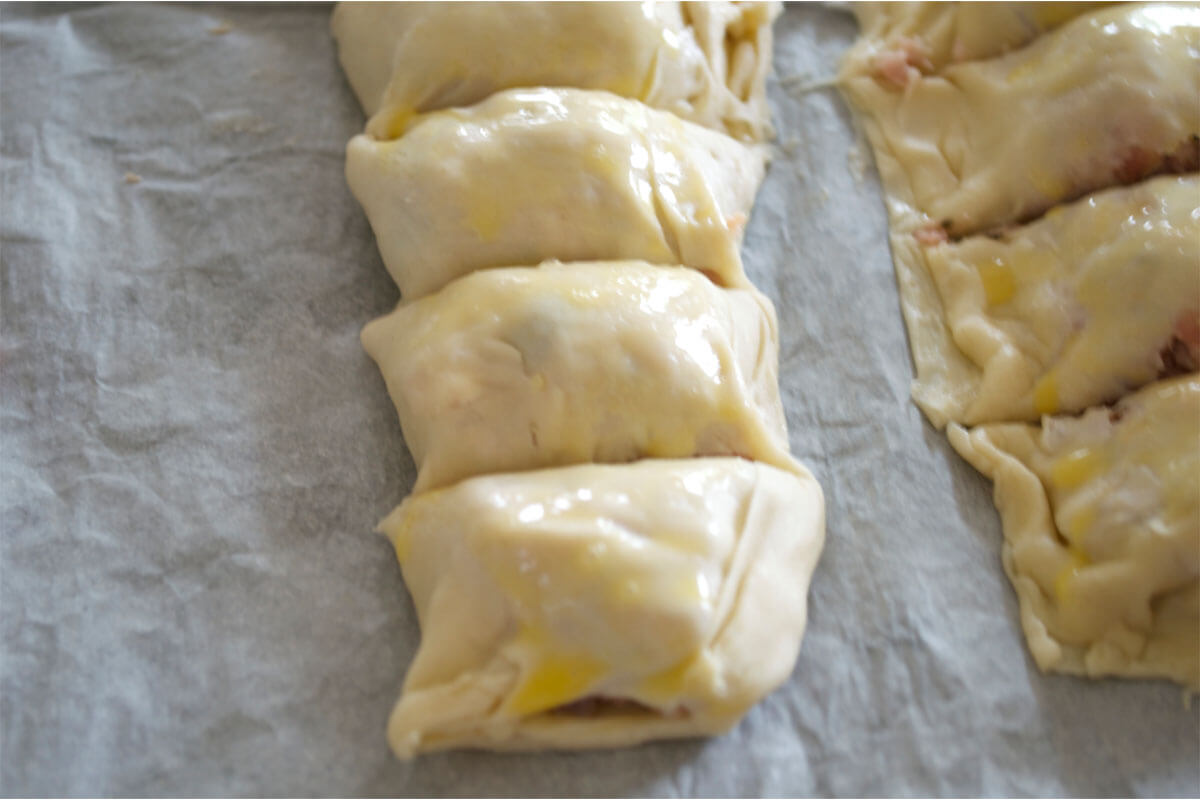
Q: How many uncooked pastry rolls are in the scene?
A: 8